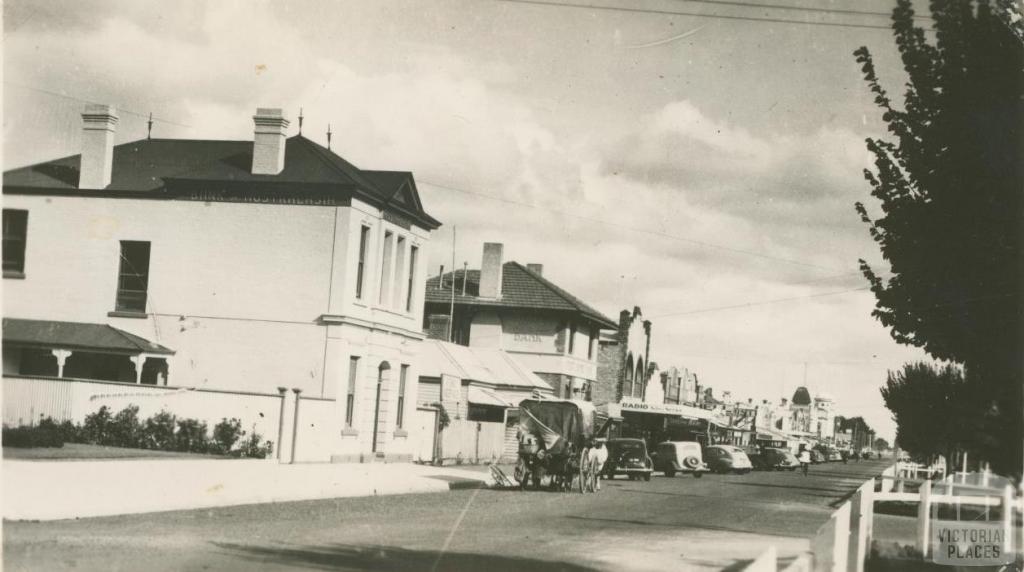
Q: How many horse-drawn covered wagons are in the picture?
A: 1